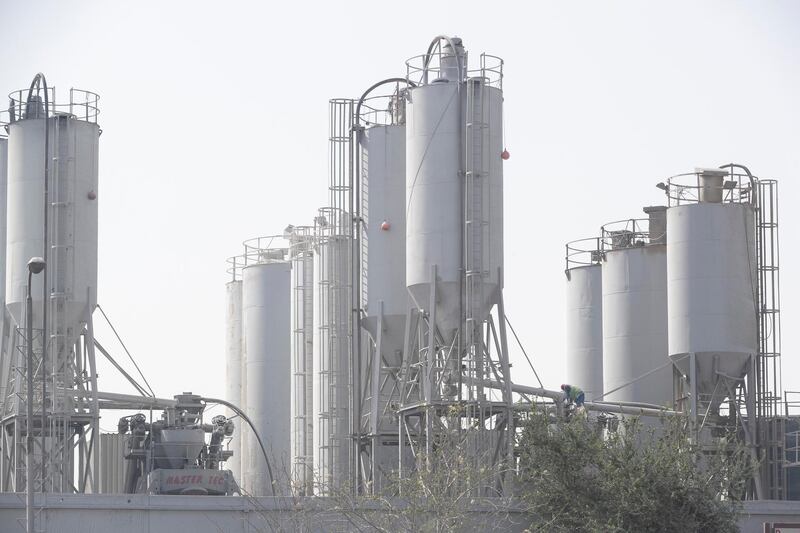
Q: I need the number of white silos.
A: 11